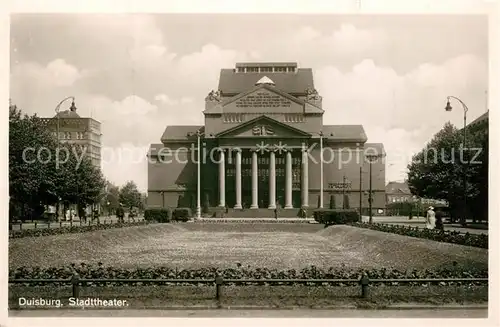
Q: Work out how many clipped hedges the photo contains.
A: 3